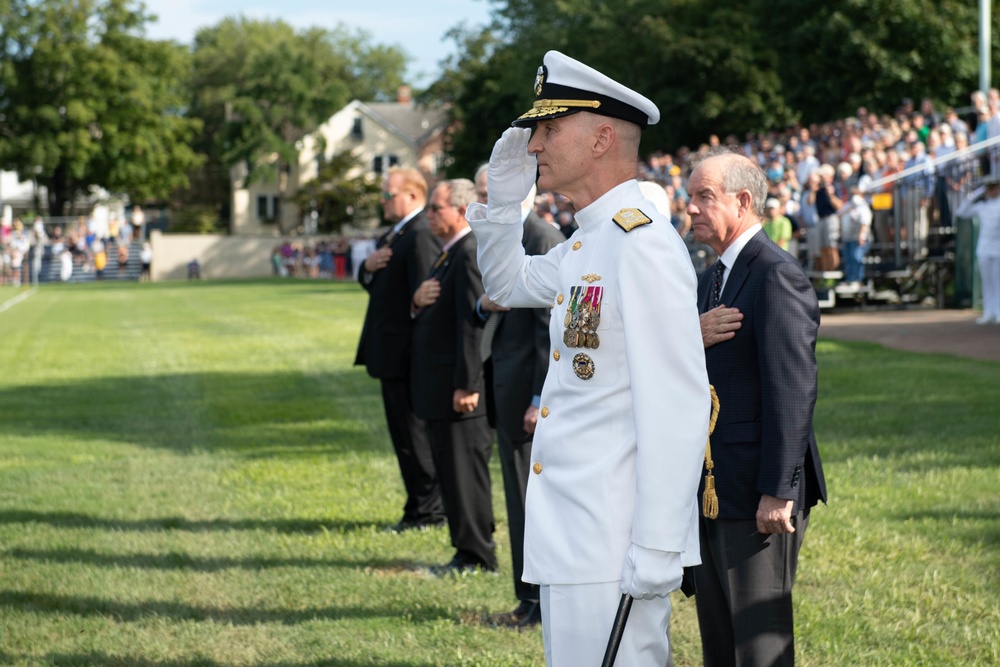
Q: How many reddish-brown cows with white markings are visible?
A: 0